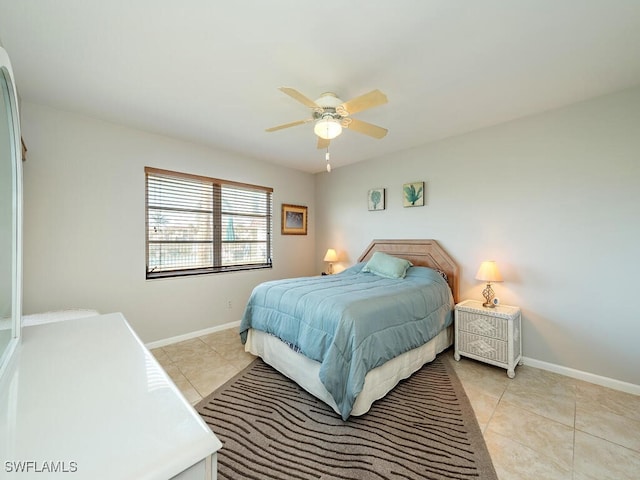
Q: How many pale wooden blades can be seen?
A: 5